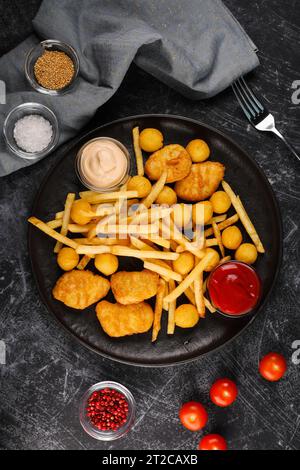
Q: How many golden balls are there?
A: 15